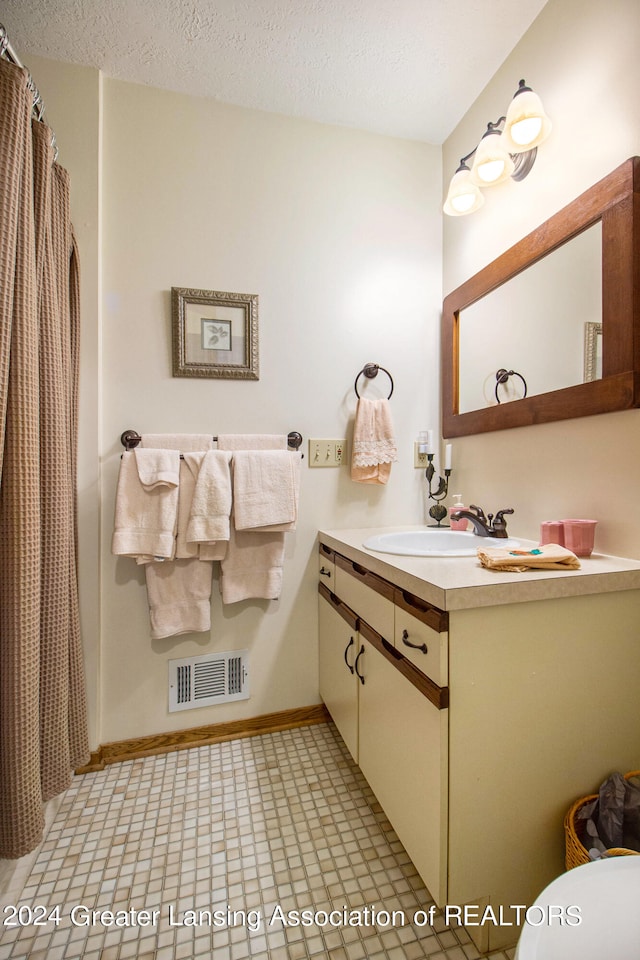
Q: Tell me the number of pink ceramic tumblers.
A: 2